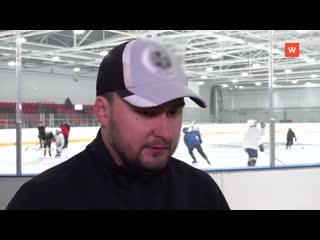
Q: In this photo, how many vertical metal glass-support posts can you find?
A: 2